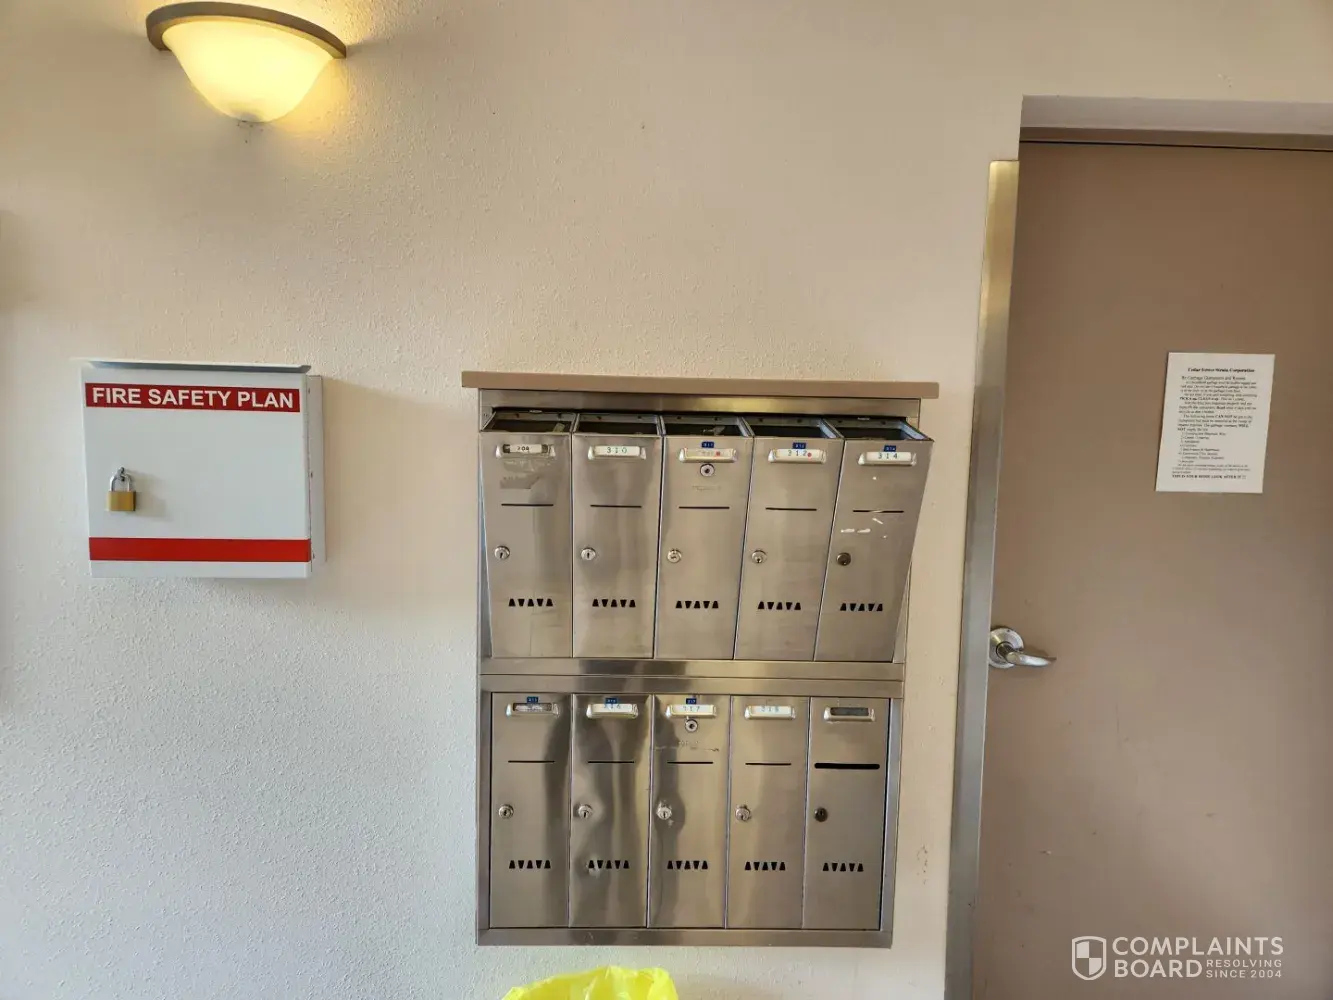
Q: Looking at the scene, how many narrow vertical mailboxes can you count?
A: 10